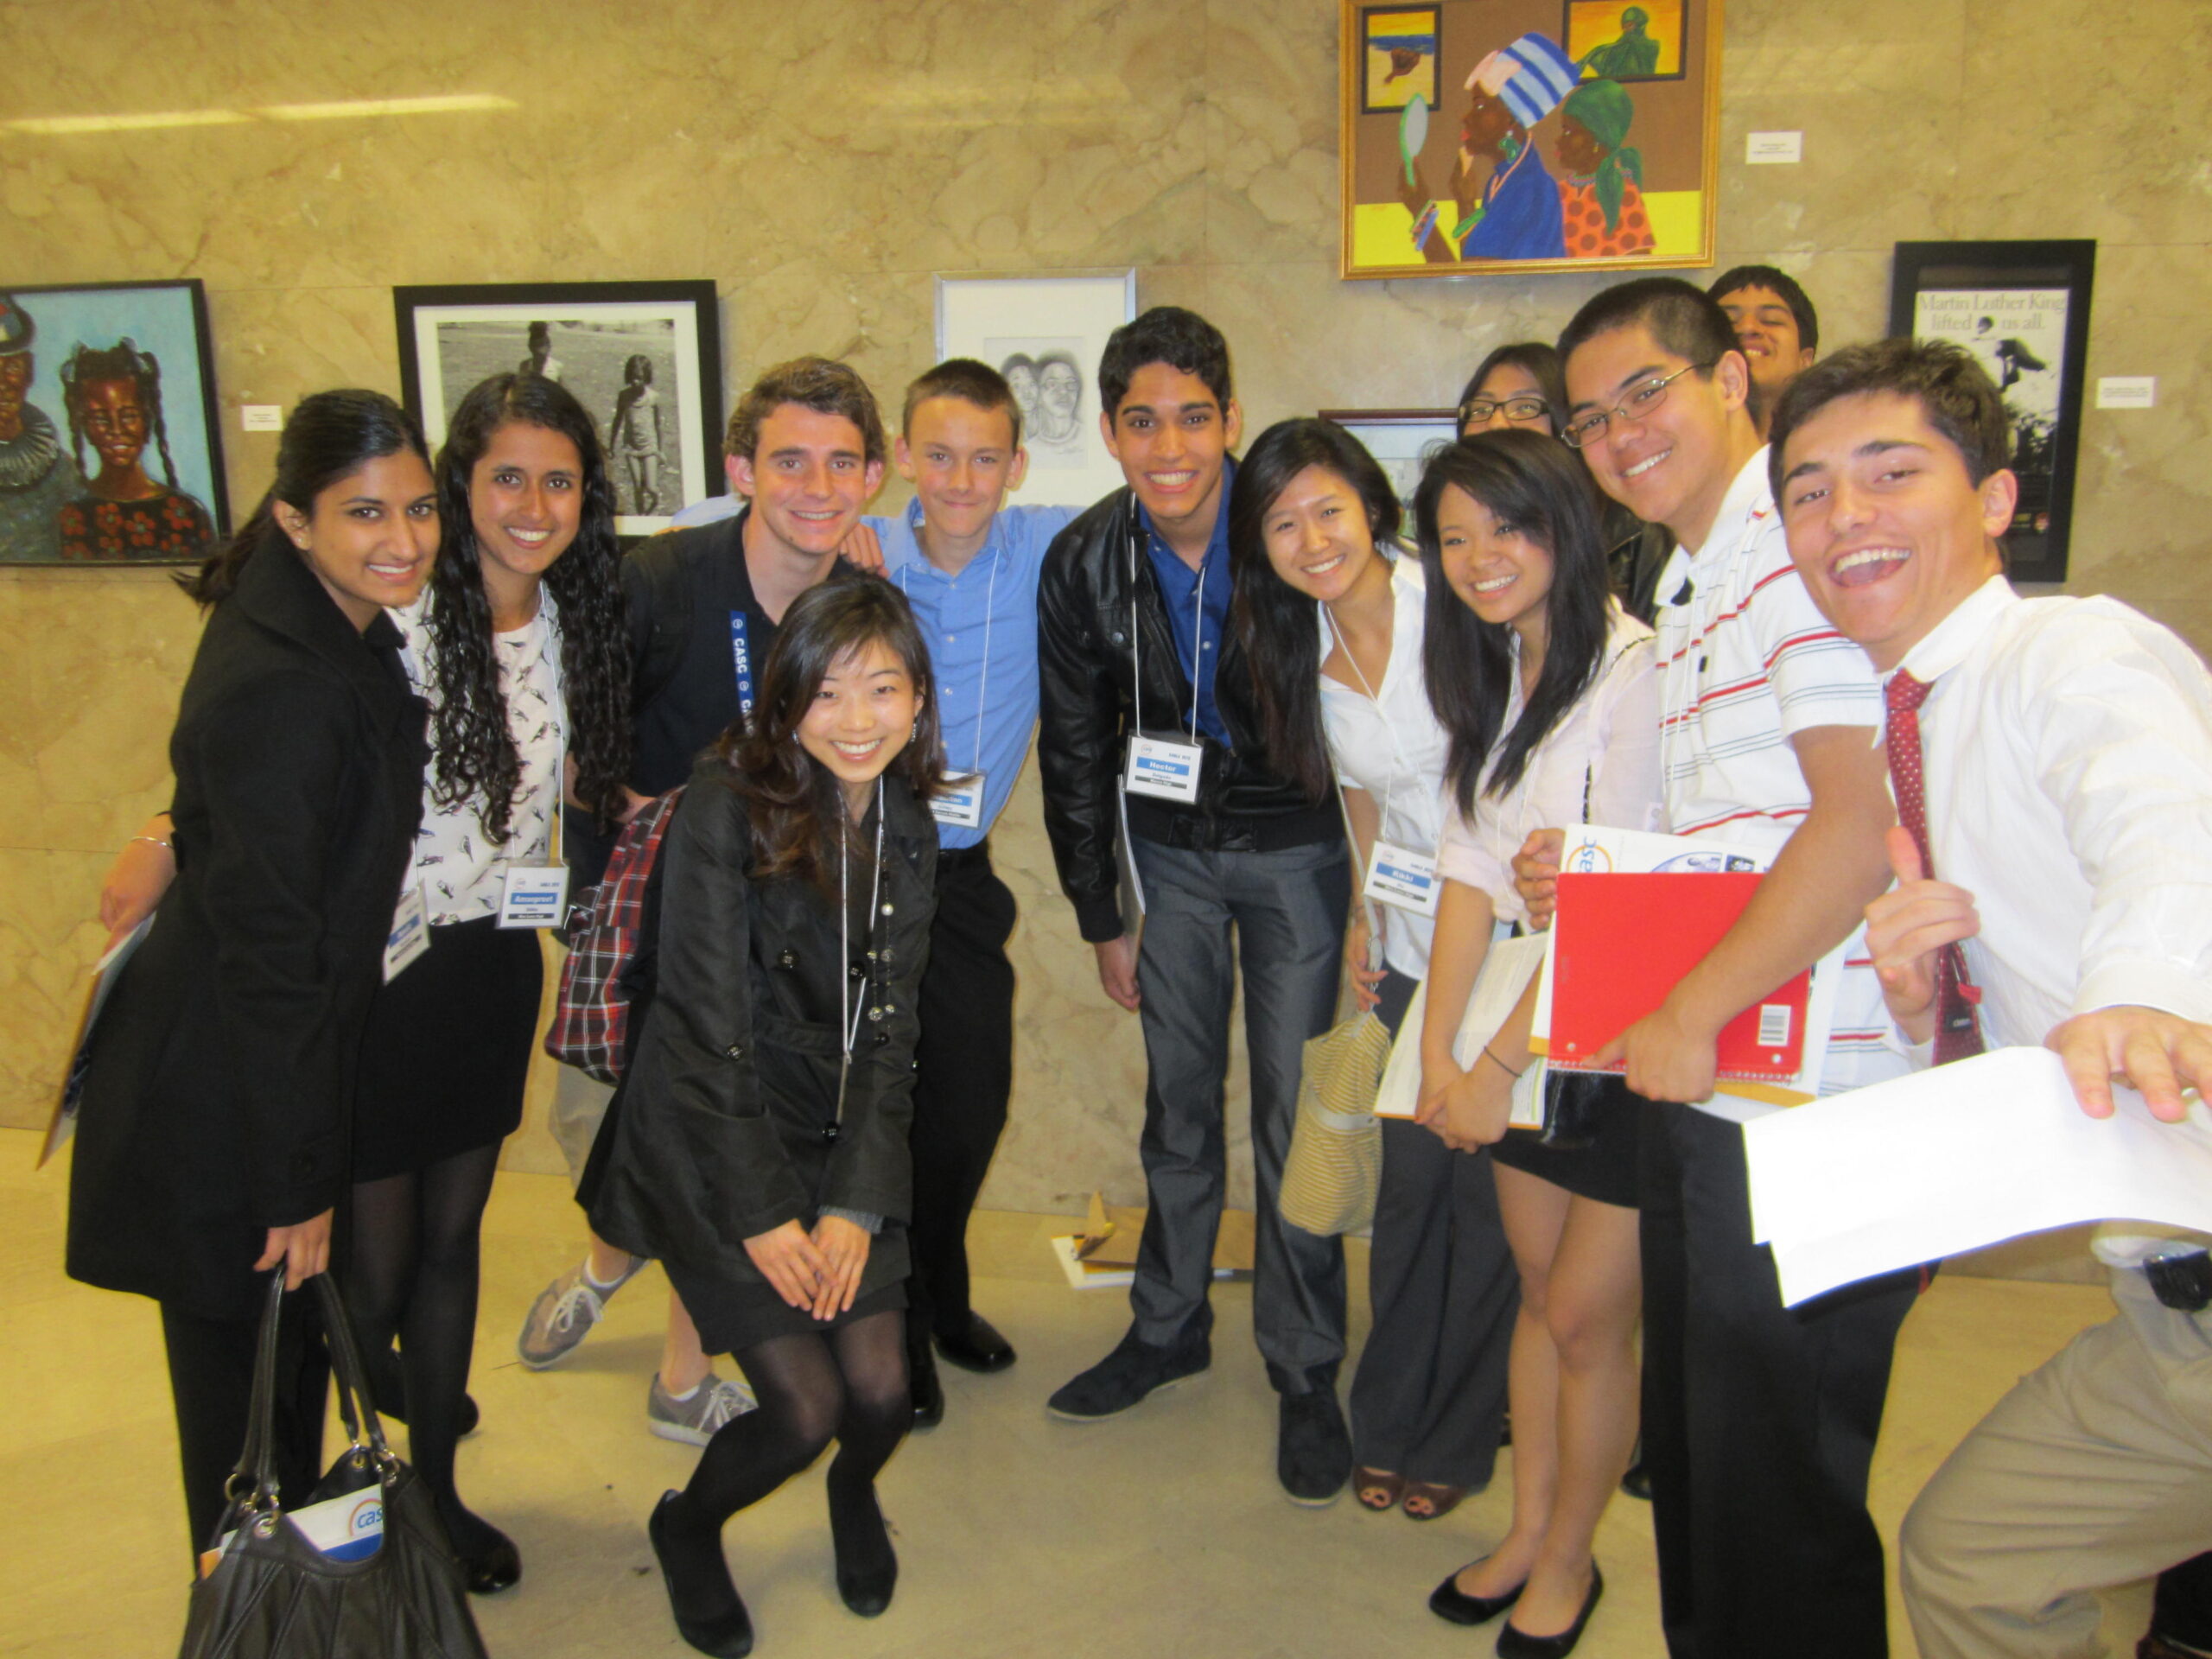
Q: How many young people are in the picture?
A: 12